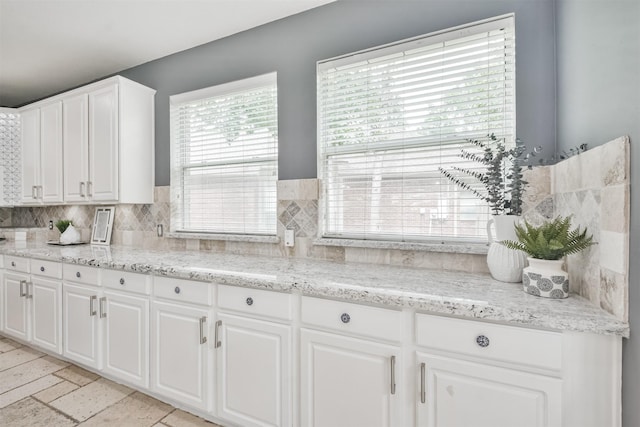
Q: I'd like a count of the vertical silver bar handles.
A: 12